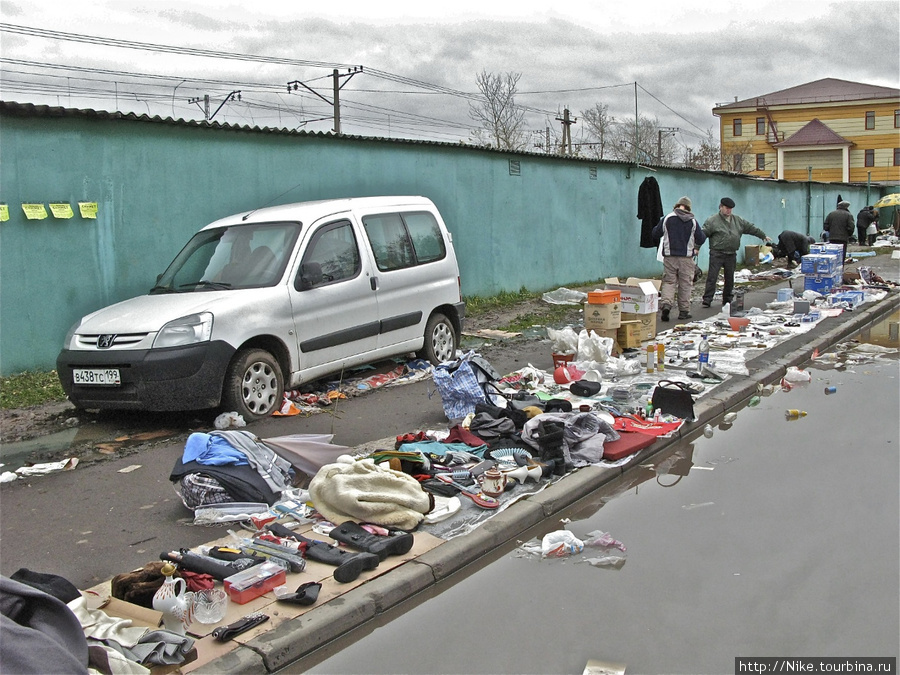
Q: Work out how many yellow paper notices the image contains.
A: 4